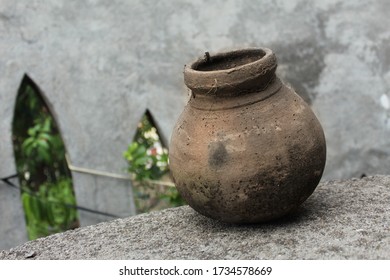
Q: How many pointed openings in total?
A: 2